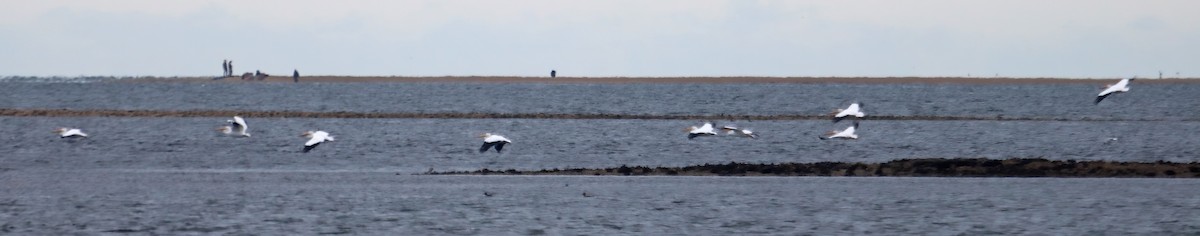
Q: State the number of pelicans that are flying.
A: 9